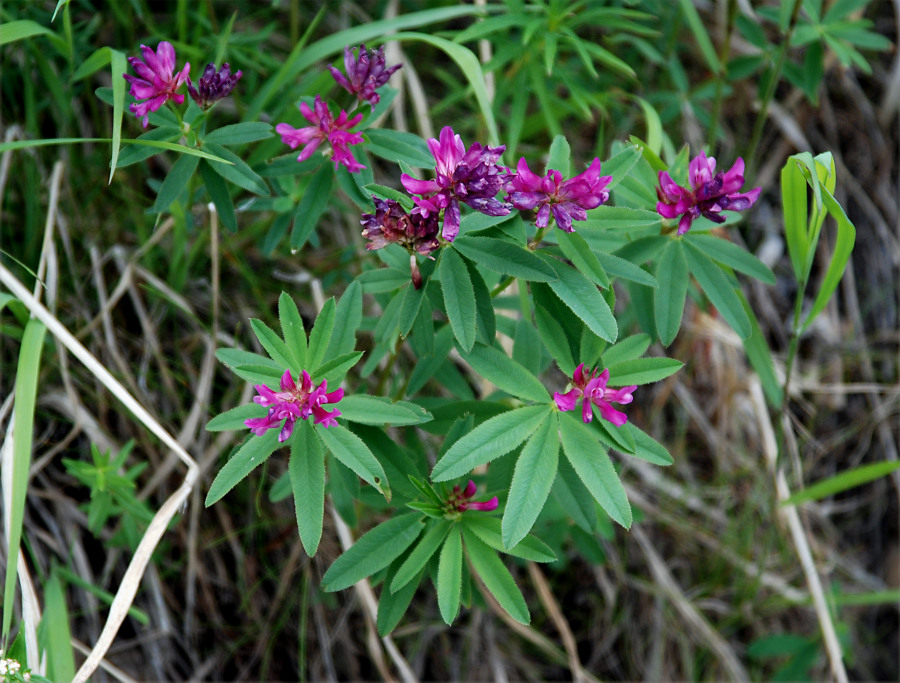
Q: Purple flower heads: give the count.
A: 11